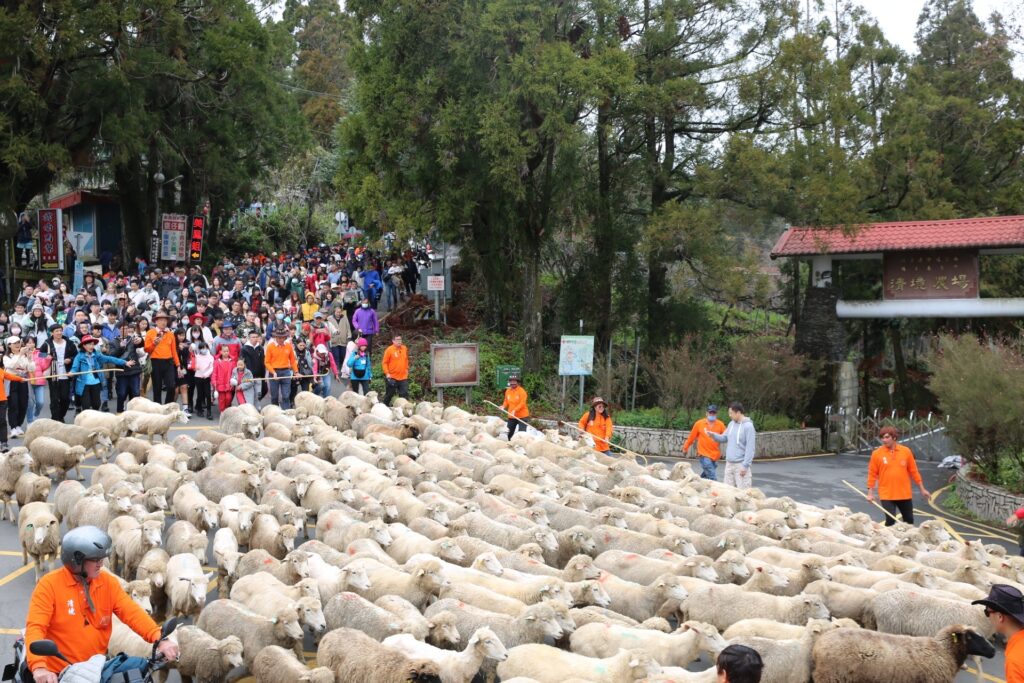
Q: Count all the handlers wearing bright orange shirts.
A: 10